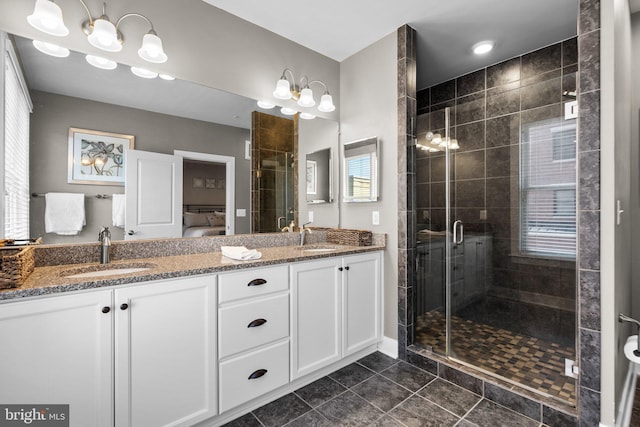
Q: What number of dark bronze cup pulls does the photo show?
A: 3